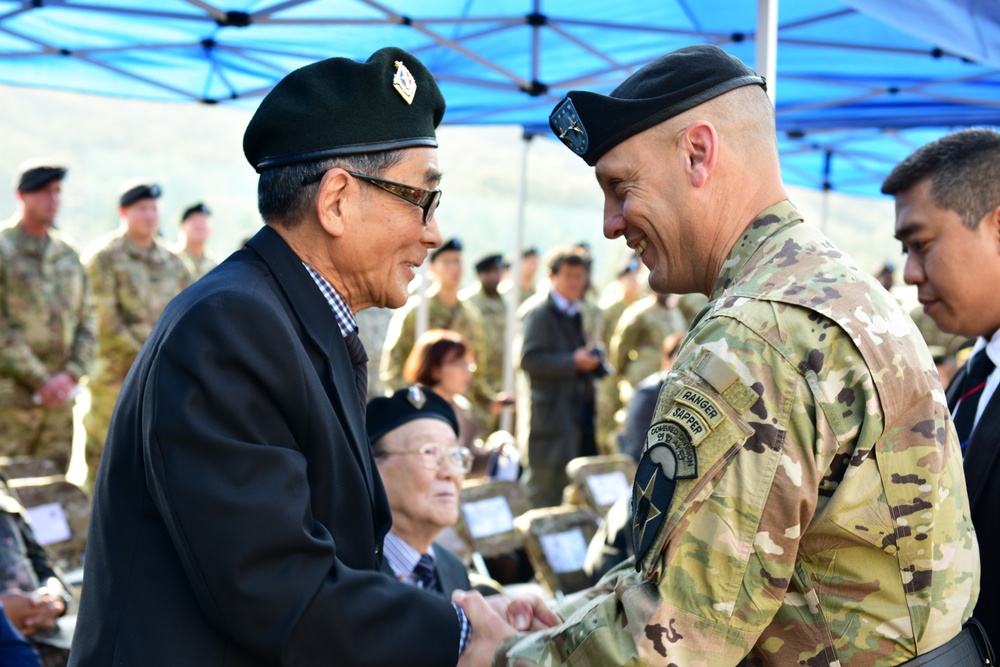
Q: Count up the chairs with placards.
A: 4